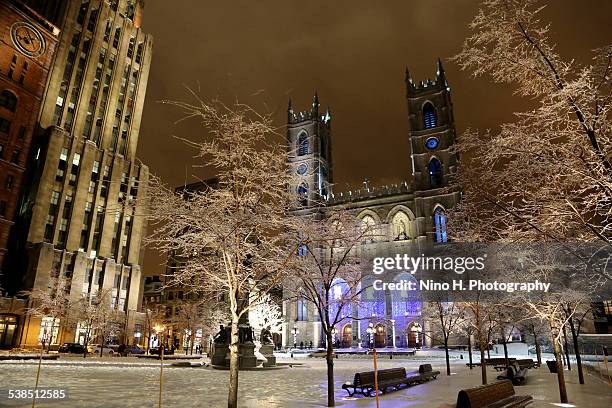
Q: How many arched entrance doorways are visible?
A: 3